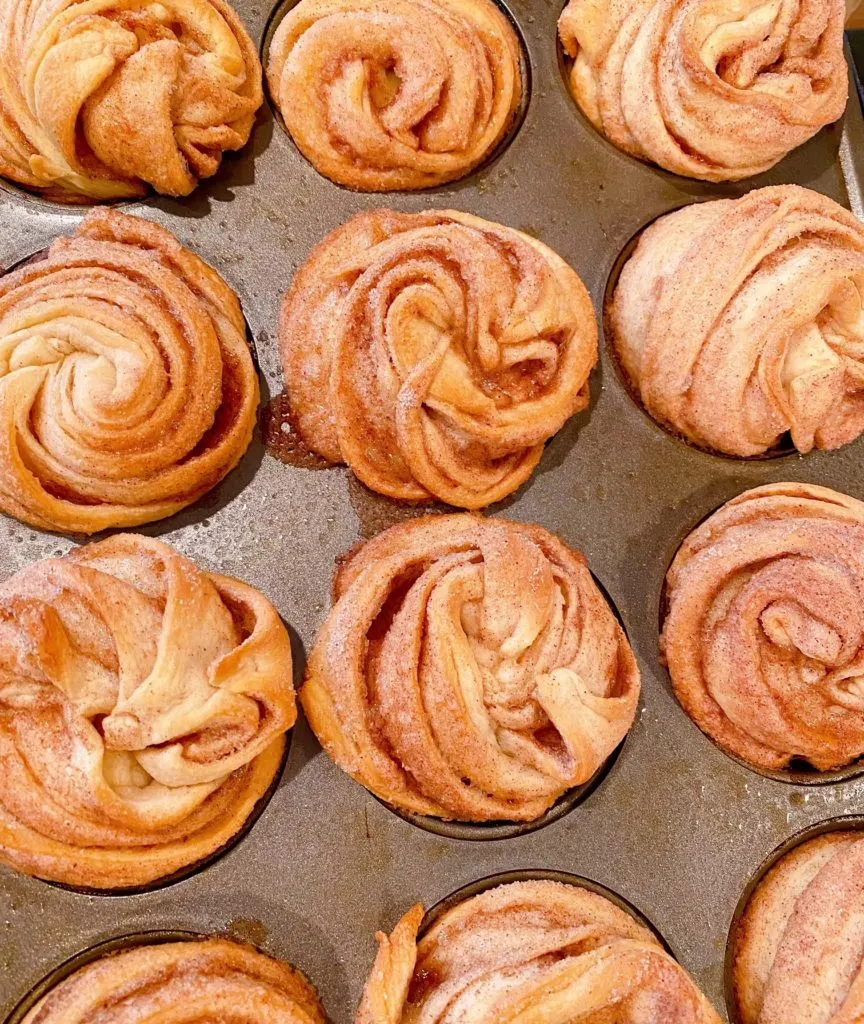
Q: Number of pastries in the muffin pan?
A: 12